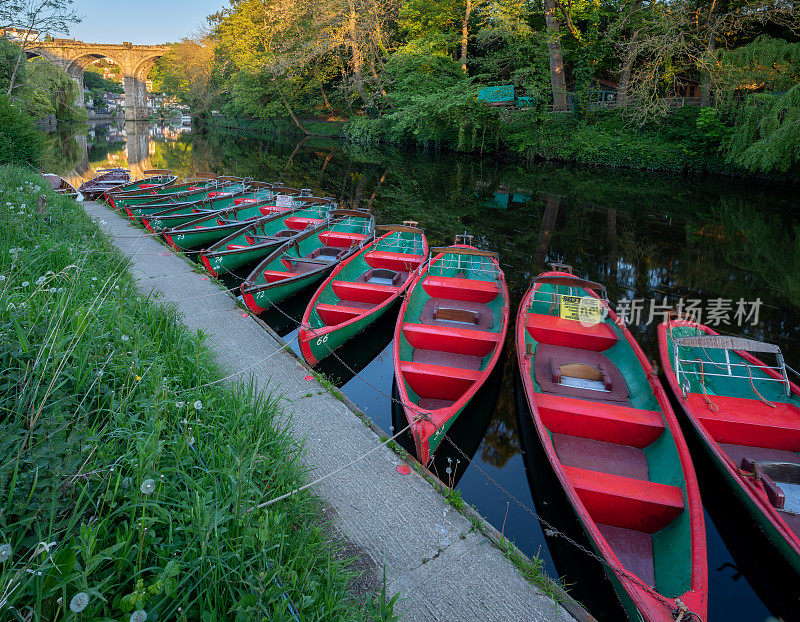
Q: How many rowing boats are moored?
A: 13